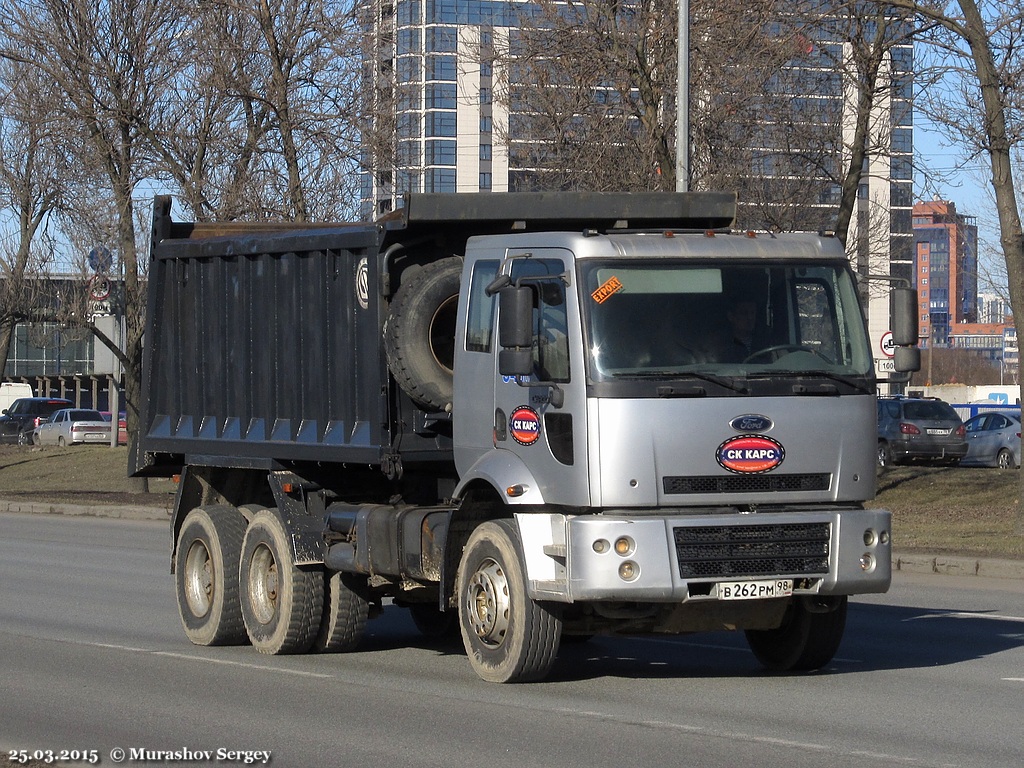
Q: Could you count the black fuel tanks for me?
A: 1